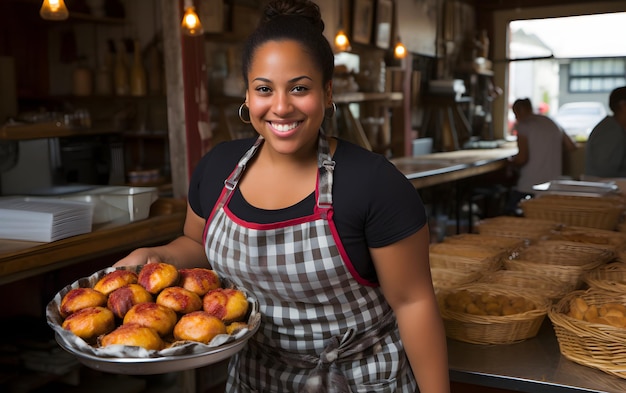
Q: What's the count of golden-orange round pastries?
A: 11